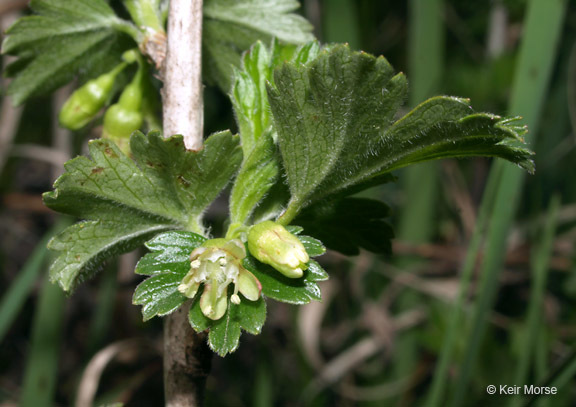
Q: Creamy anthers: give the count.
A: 5